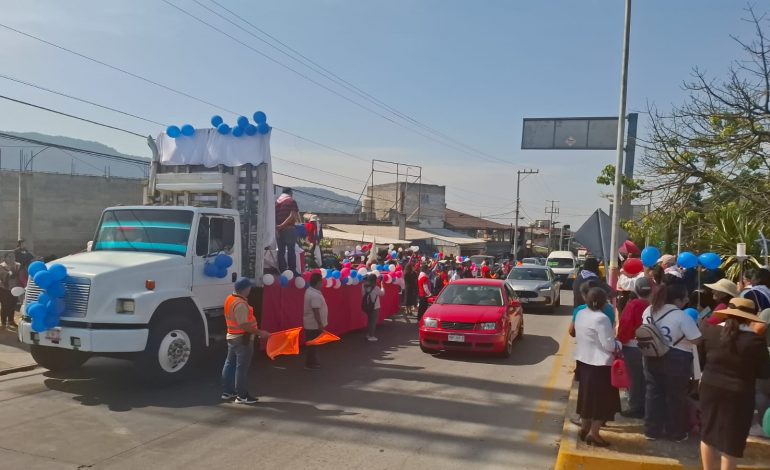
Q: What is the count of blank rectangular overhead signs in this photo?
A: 1